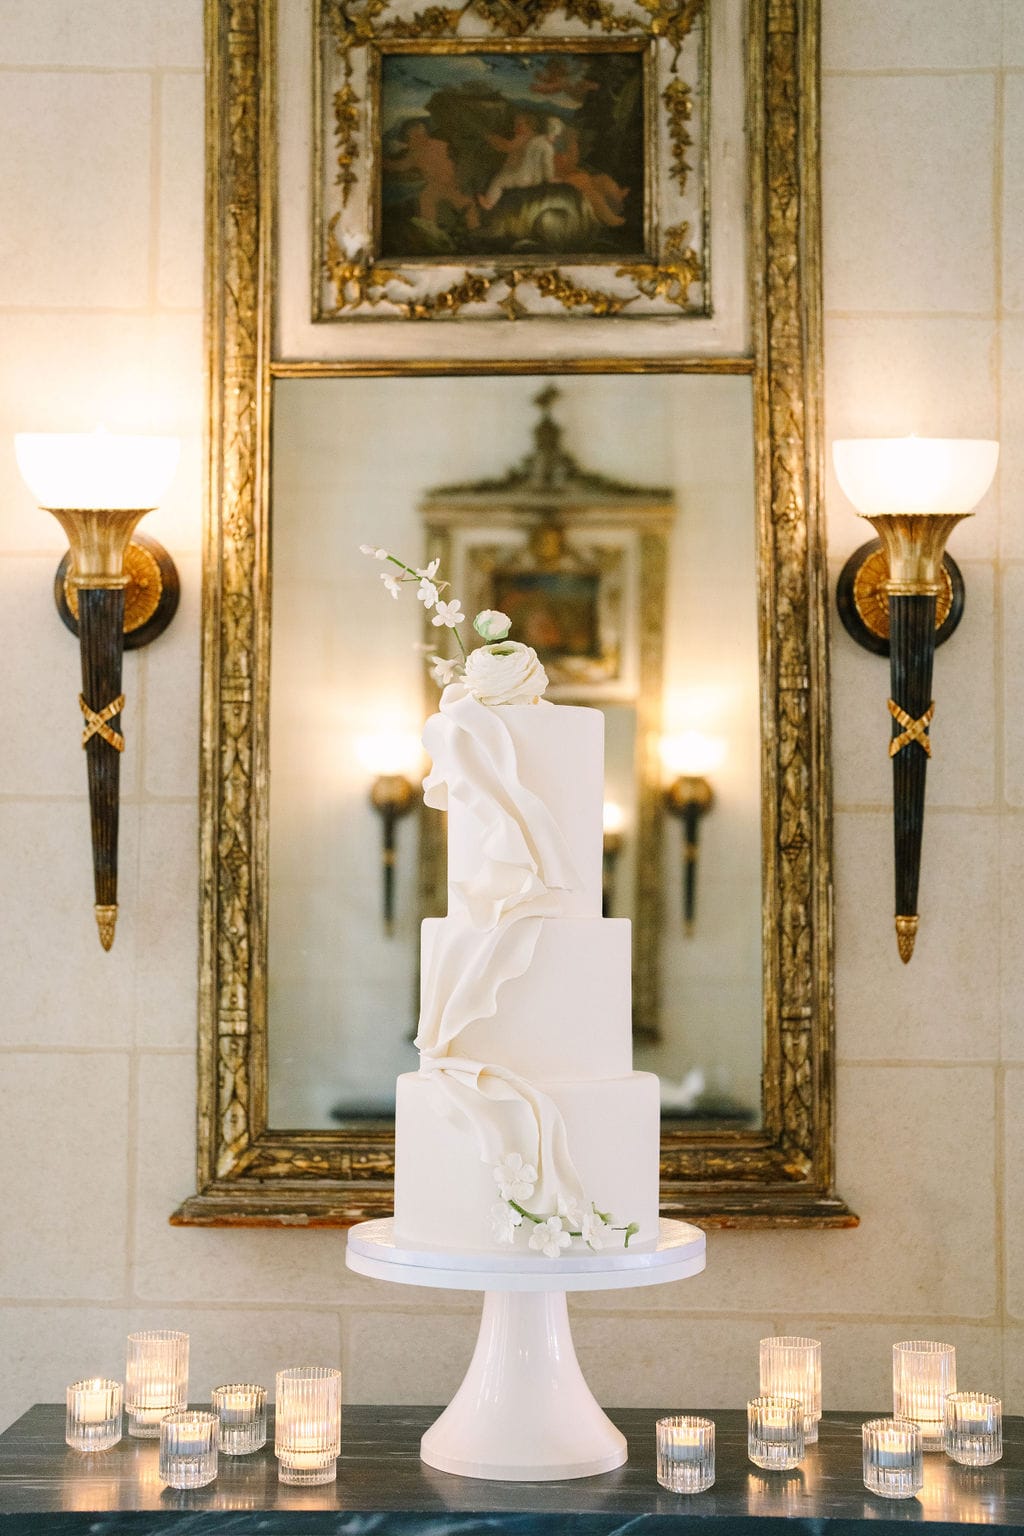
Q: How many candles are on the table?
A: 11